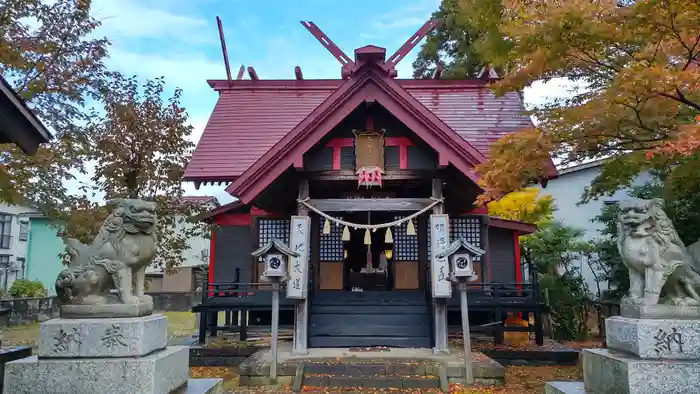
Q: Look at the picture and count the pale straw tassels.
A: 5